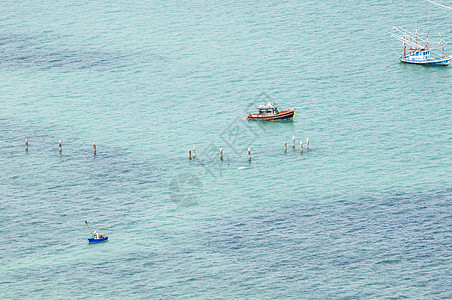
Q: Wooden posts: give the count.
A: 11